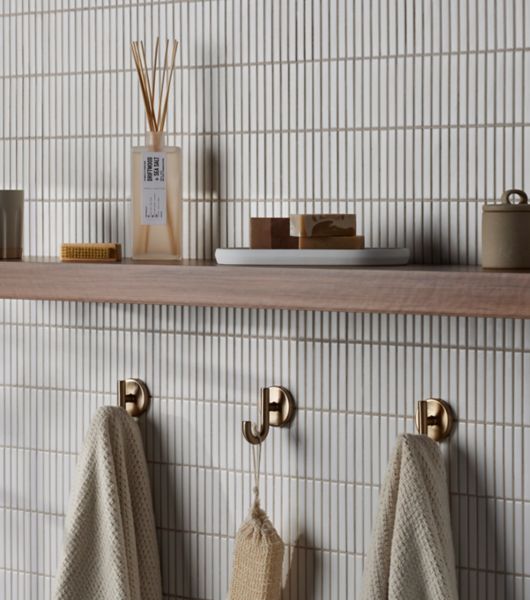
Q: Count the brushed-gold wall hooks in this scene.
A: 3